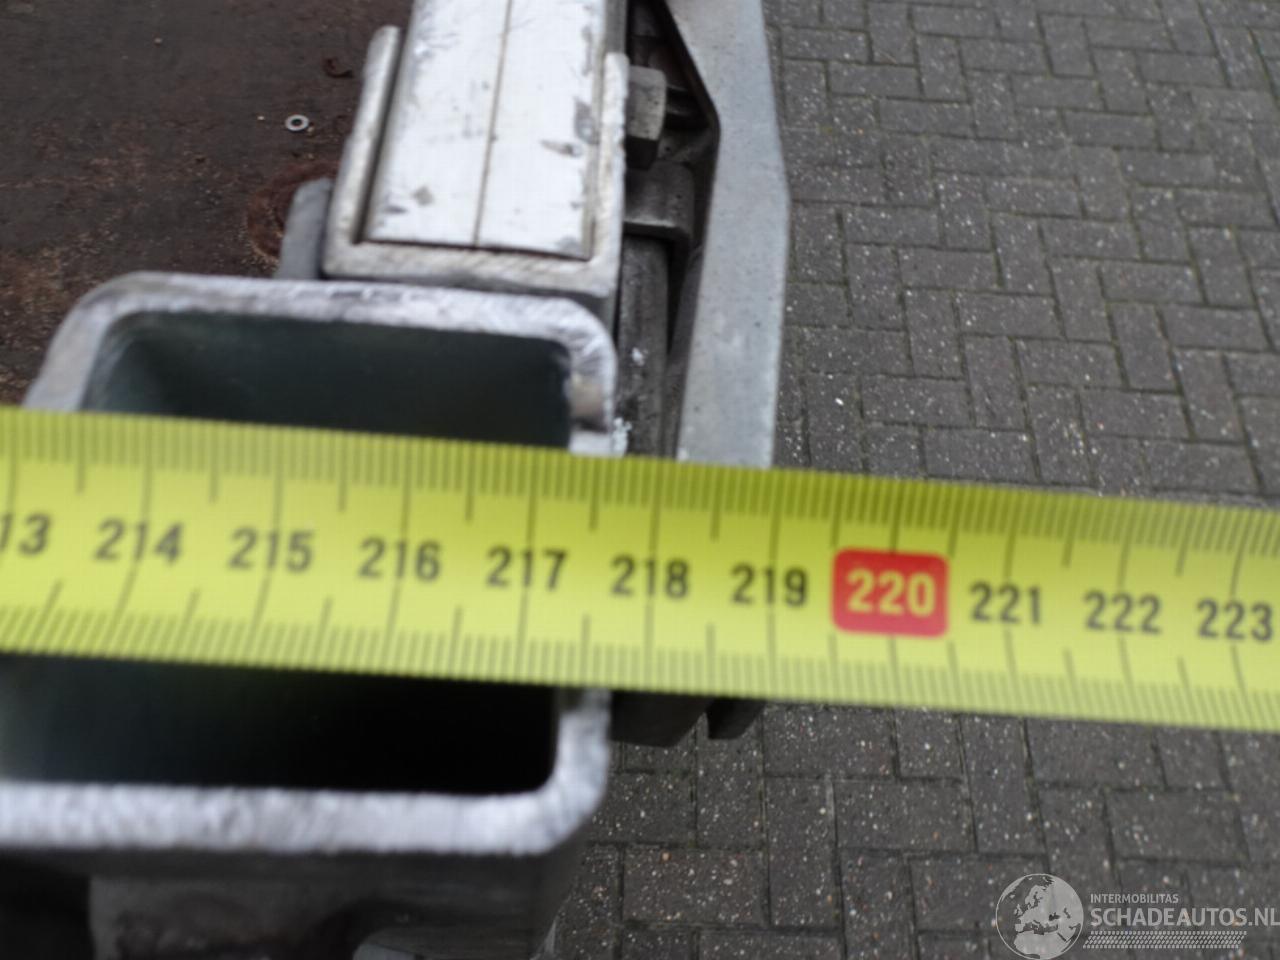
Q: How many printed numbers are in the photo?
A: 11